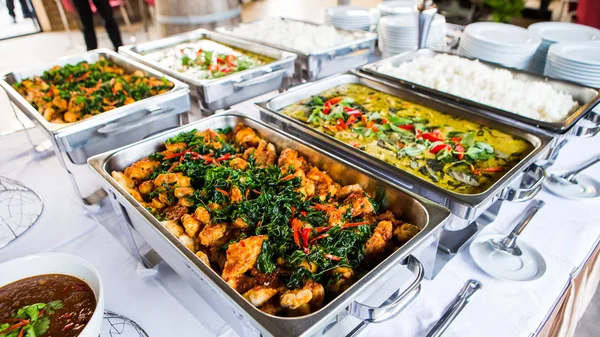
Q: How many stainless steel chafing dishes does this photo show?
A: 6